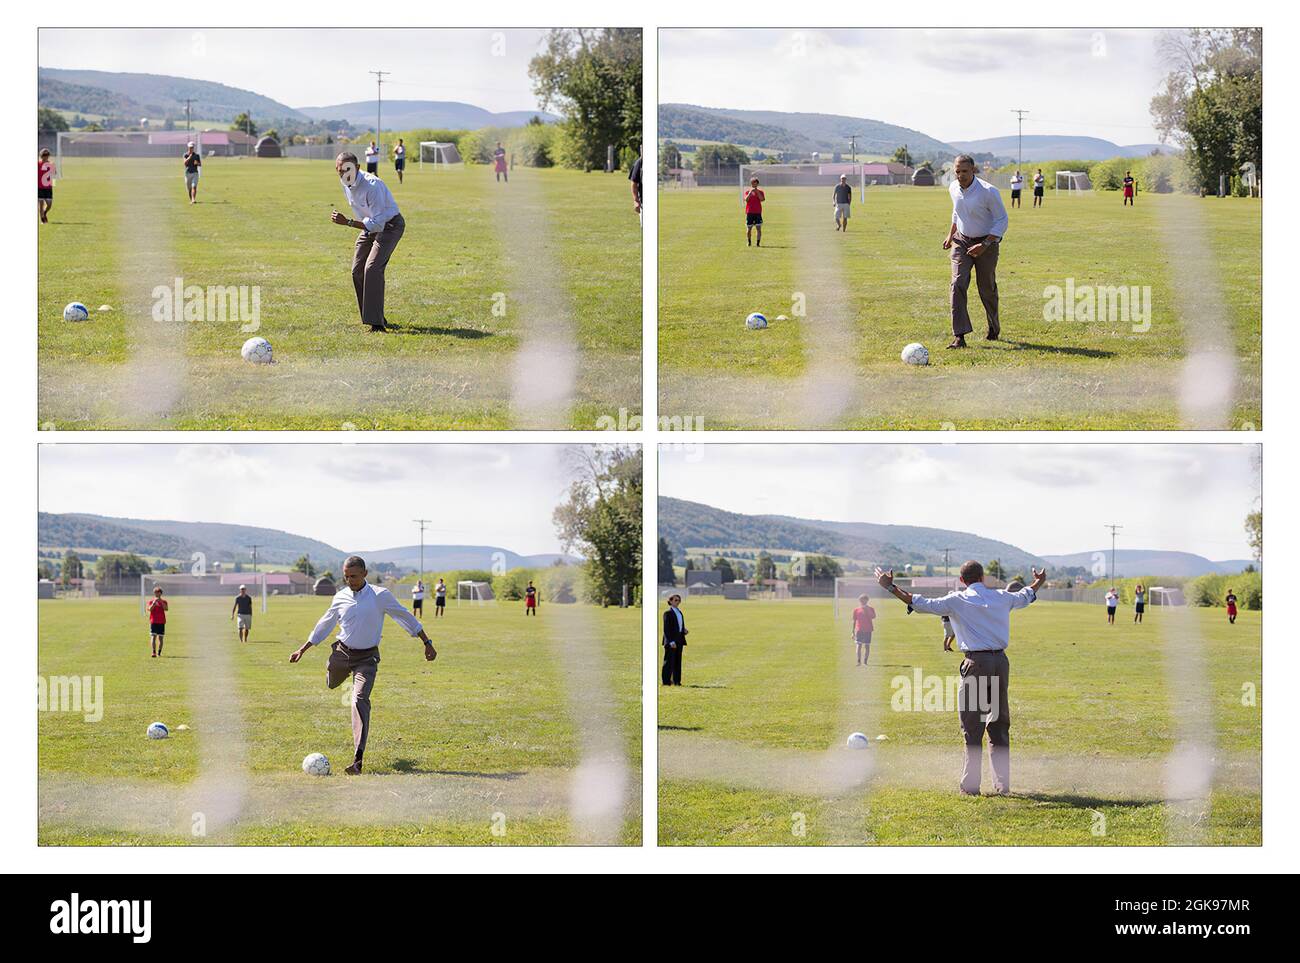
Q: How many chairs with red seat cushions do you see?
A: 0